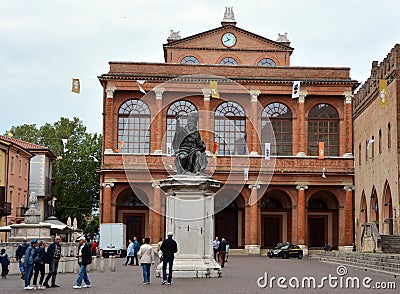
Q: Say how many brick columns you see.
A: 11